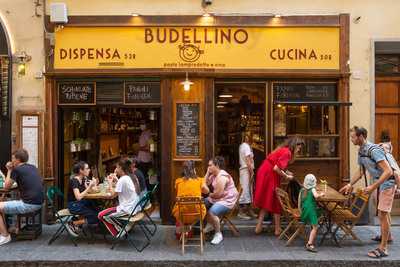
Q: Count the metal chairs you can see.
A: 3